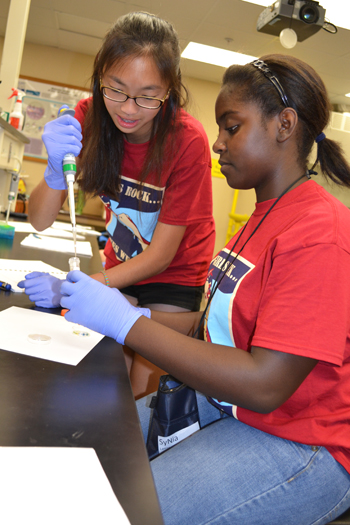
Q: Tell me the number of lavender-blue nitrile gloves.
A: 4